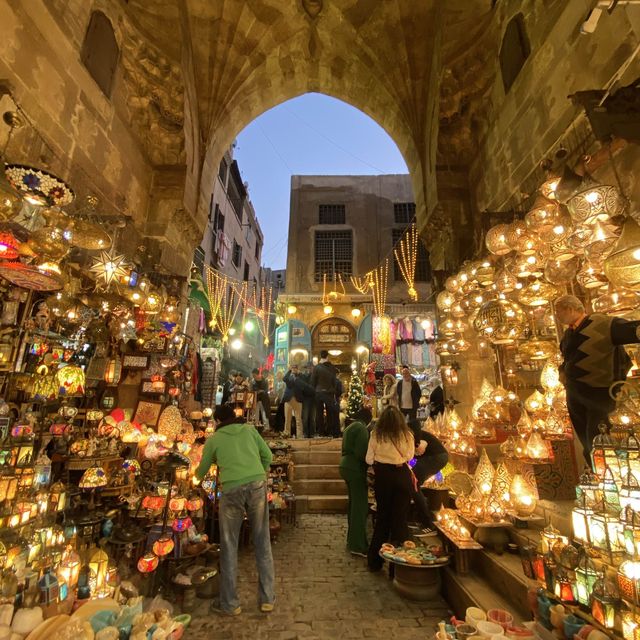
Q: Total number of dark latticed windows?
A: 4